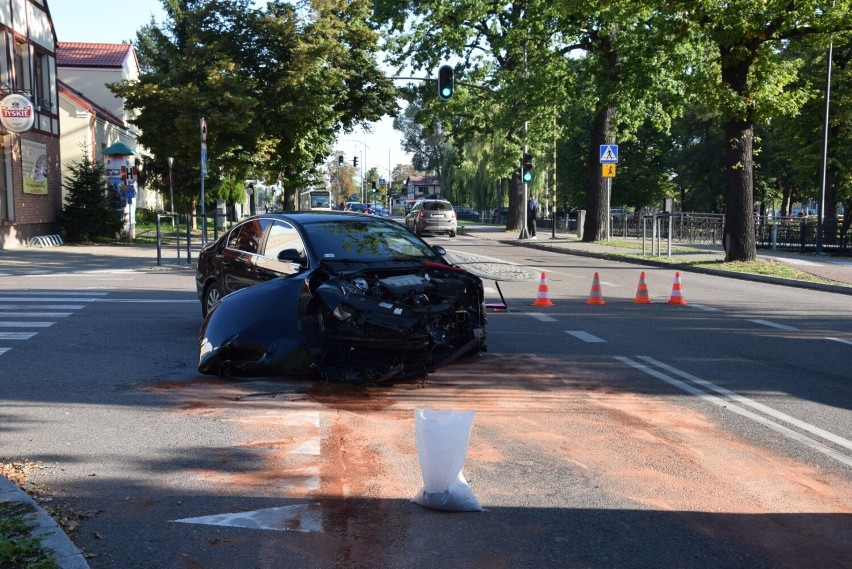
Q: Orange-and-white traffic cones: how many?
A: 4